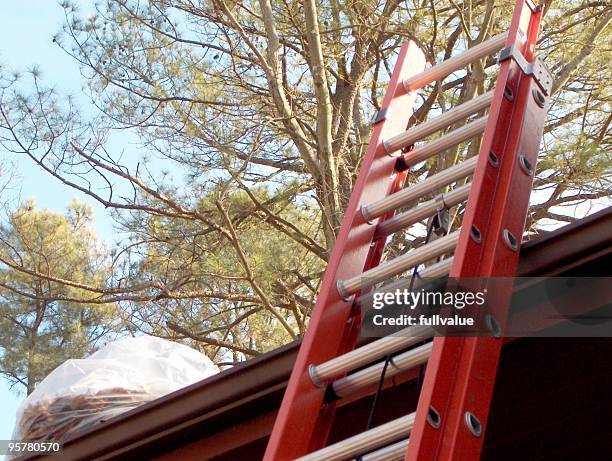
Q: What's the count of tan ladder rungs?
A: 11